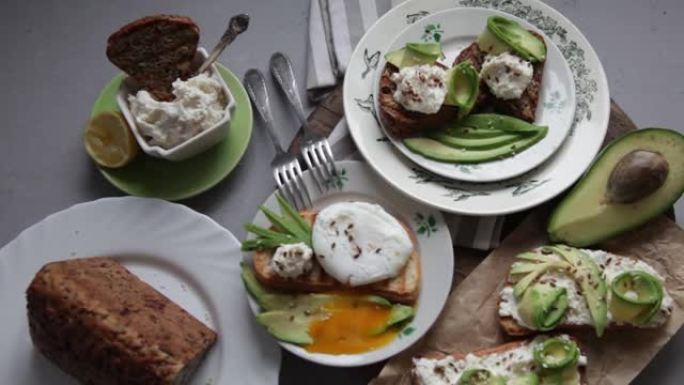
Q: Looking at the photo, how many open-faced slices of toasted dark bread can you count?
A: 2